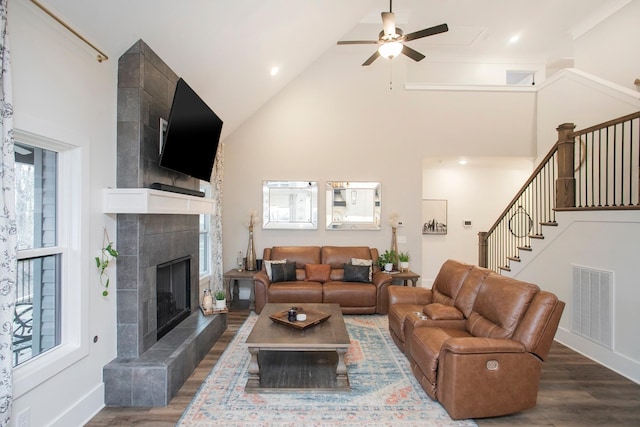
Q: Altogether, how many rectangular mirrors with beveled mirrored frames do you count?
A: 2